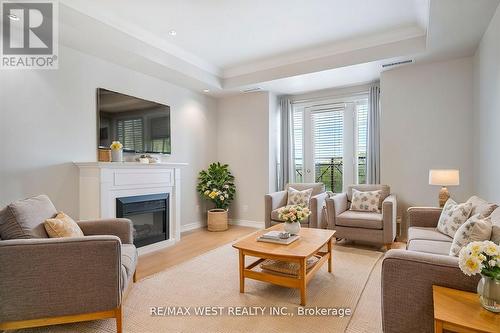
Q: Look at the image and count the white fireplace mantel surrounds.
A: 1